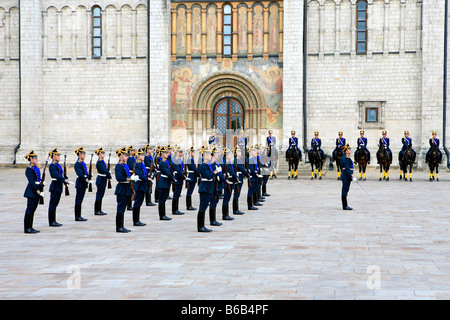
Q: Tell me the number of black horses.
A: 8